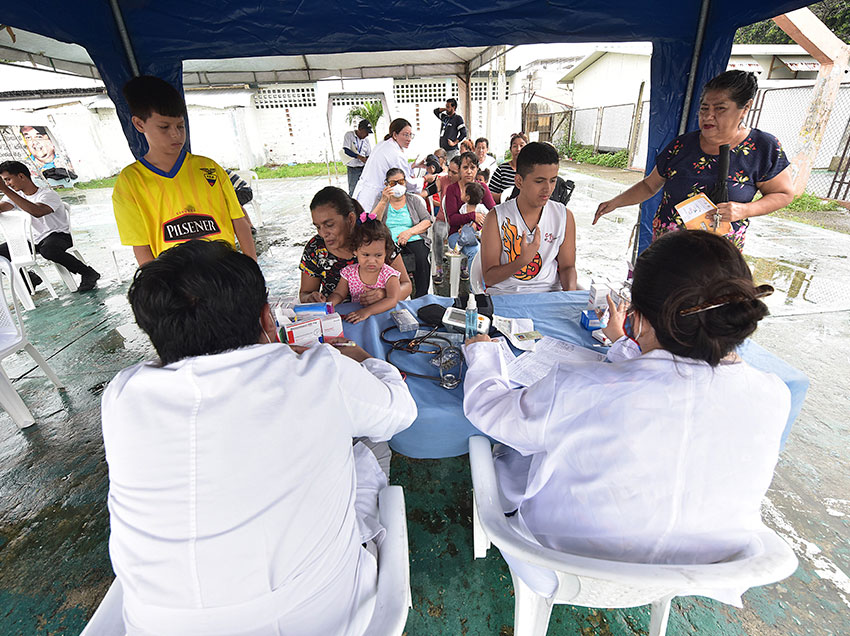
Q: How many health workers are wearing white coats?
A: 3